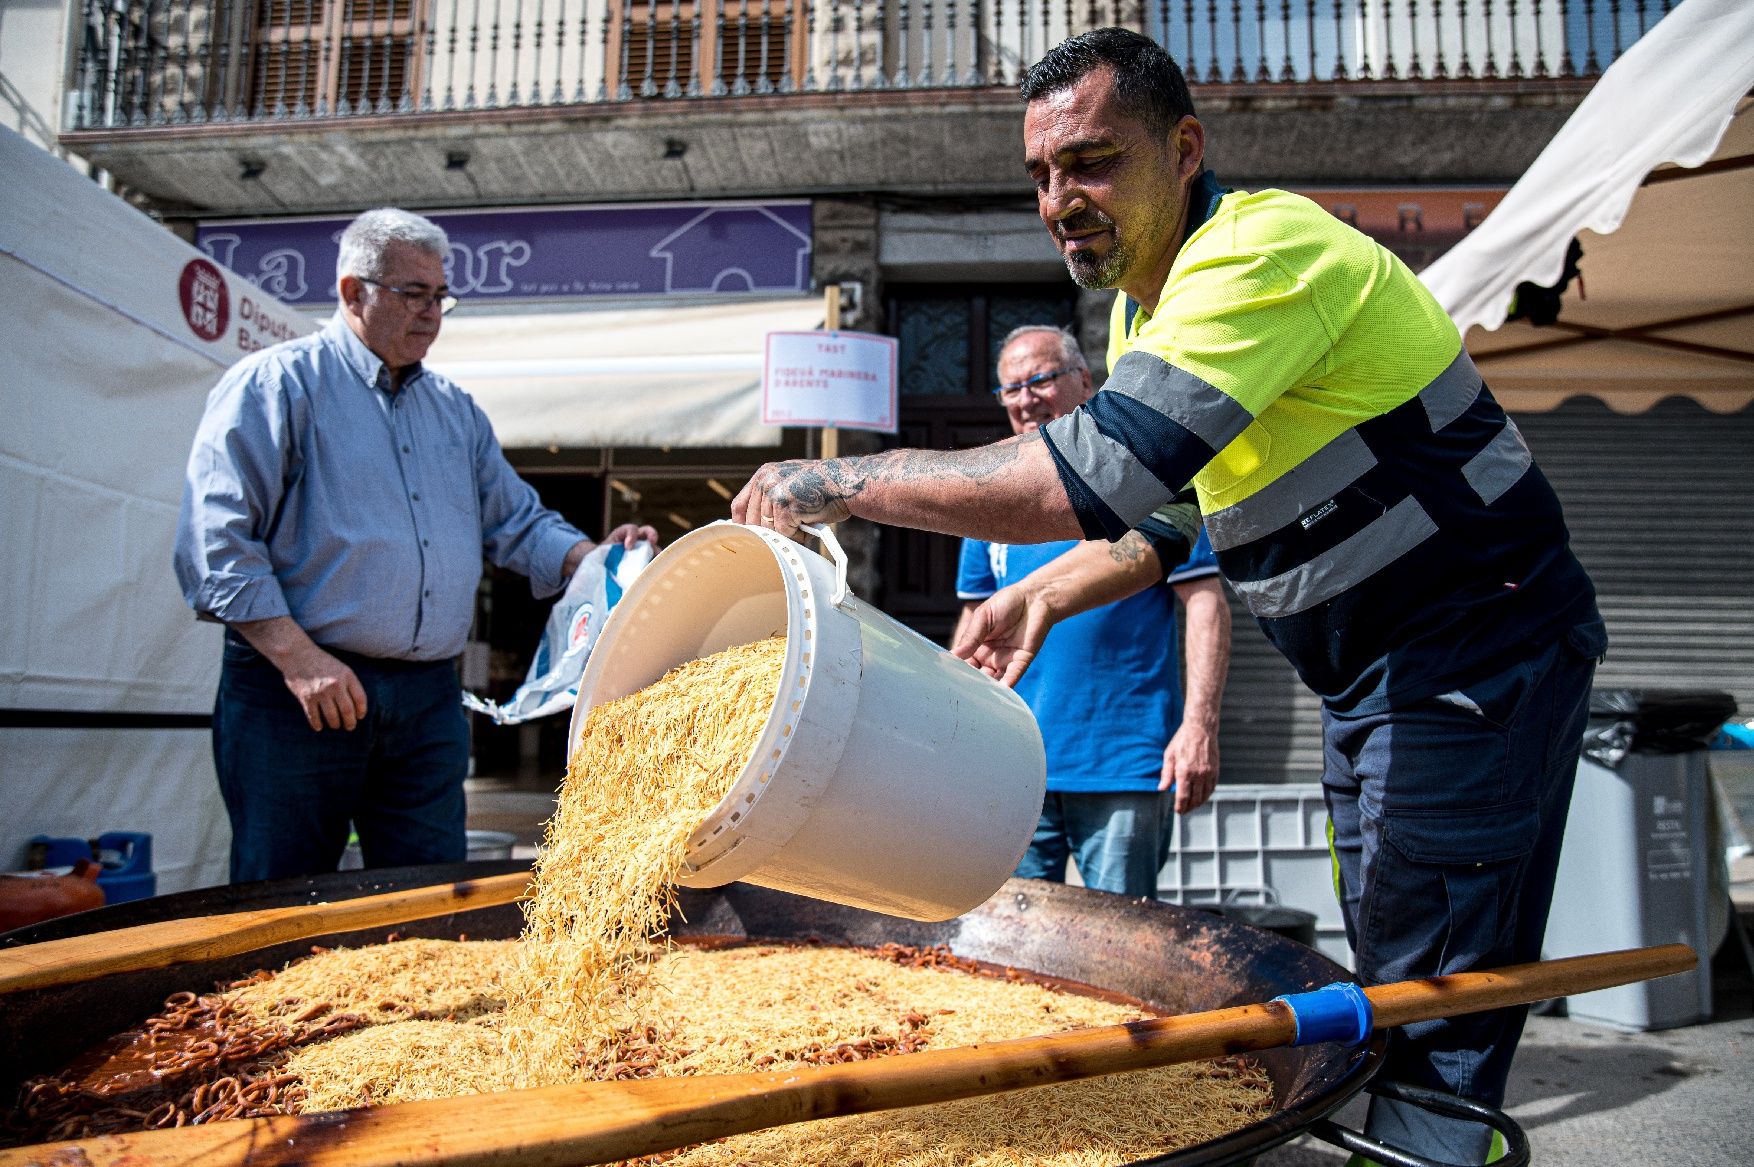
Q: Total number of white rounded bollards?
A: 0